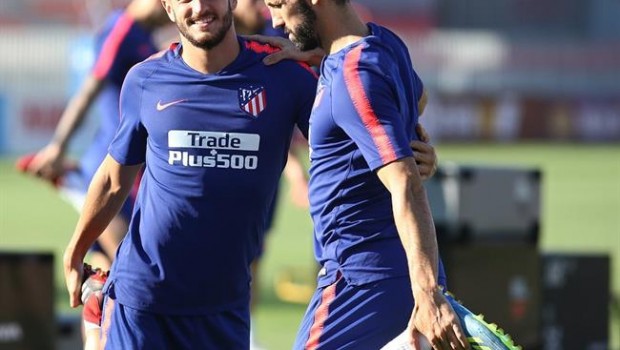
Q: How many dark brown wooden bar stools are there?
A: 0